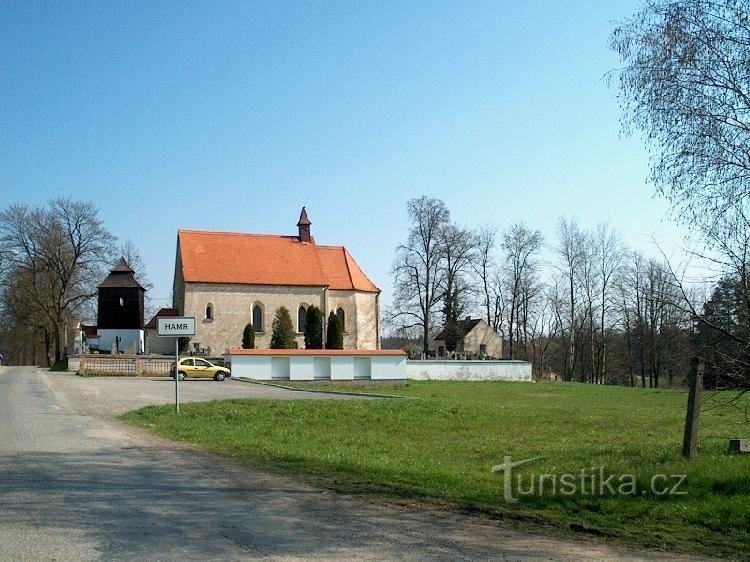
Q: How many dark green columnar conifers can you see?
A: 4